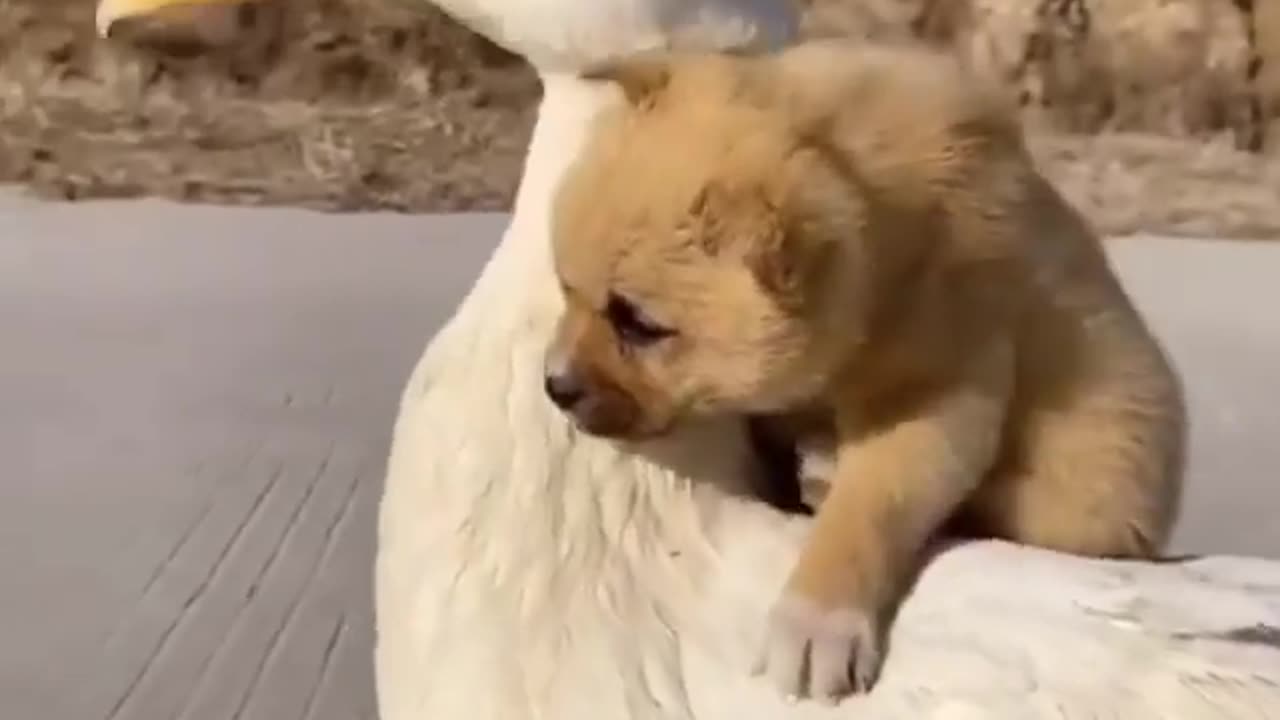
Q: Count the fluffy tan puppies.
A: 1